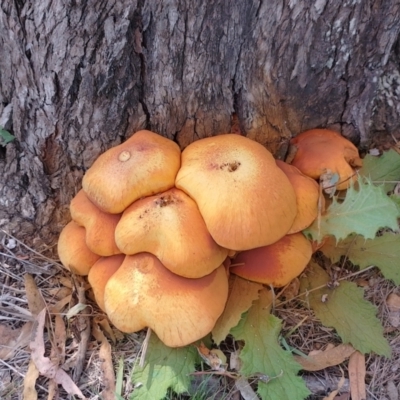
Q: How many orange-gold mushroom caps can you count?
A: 10